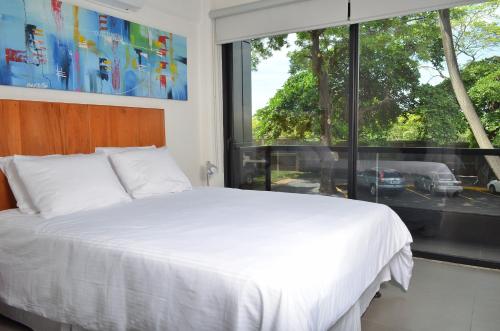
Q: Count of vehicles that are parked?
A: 3